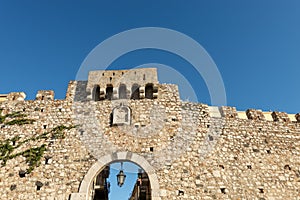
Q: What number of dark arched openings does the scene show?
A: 5